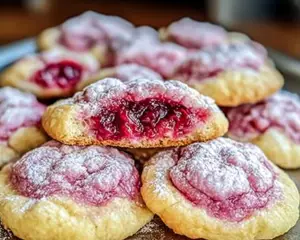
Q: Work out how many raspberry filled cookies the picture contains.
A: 11